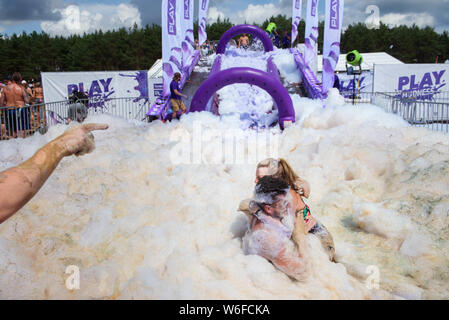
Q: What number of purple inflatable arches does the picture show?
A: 2